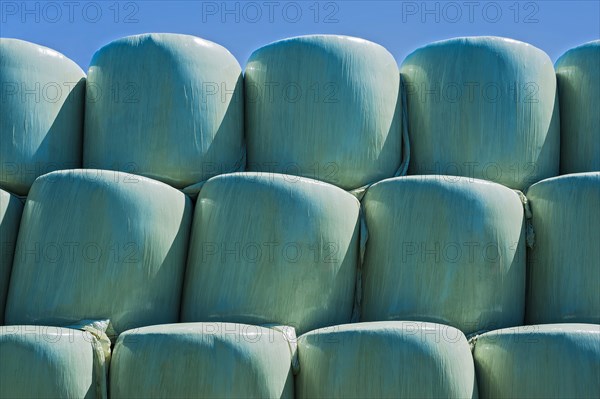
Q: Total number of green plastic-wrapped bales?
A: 14